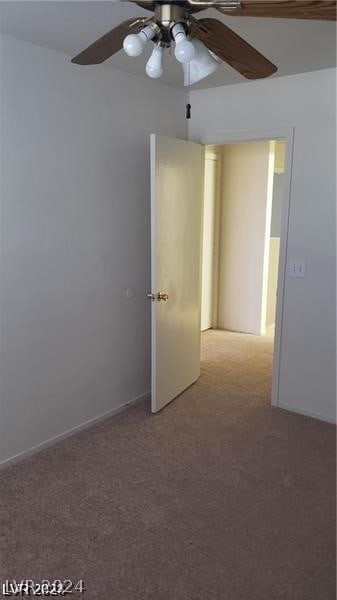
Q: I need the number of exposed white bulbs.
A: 3